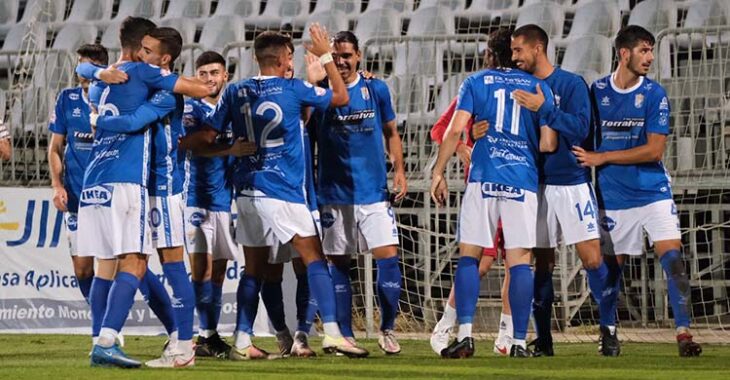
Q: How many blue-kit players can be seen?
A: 10